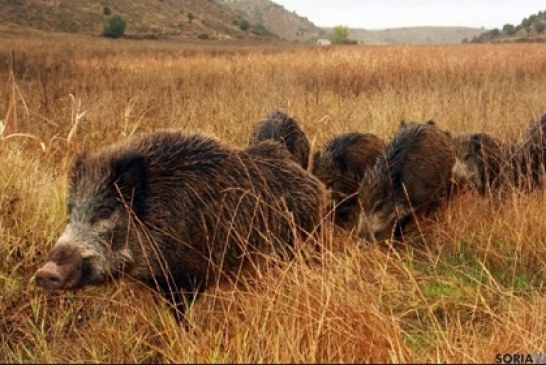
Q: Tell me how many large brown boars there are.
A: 6